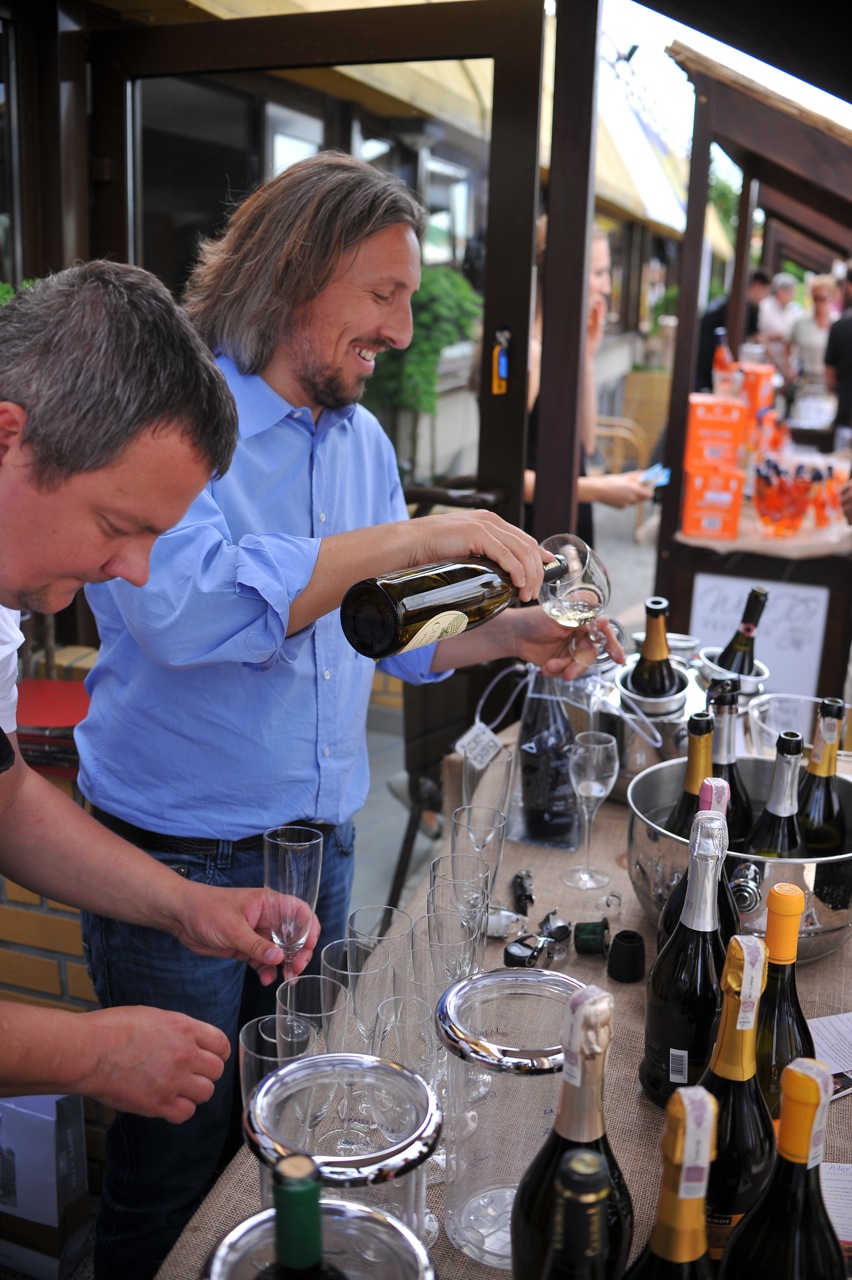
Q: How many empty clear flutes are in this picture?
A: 12